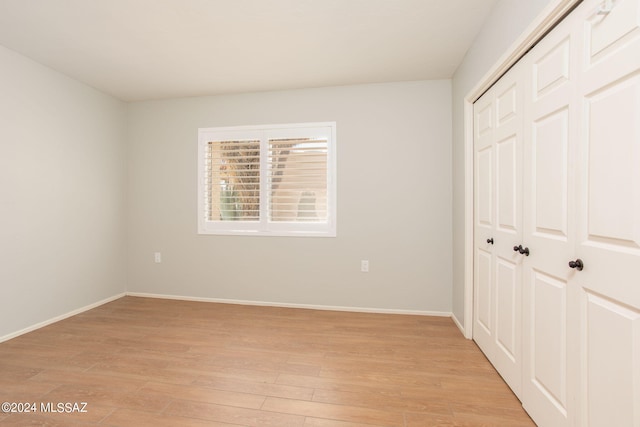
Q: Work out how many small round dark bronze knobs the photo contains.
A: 4